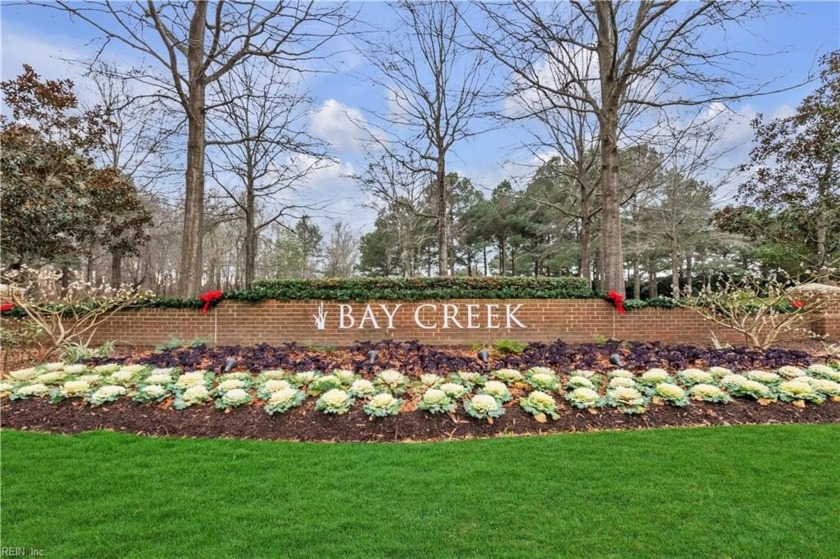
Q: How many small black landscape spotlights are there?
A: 4